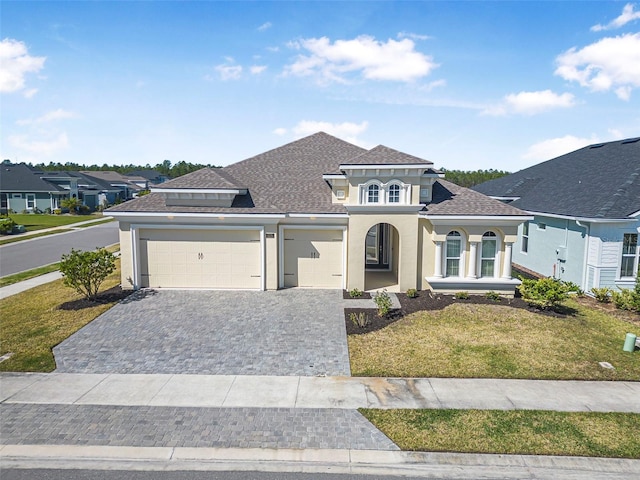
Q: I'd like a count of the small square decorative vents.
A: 2